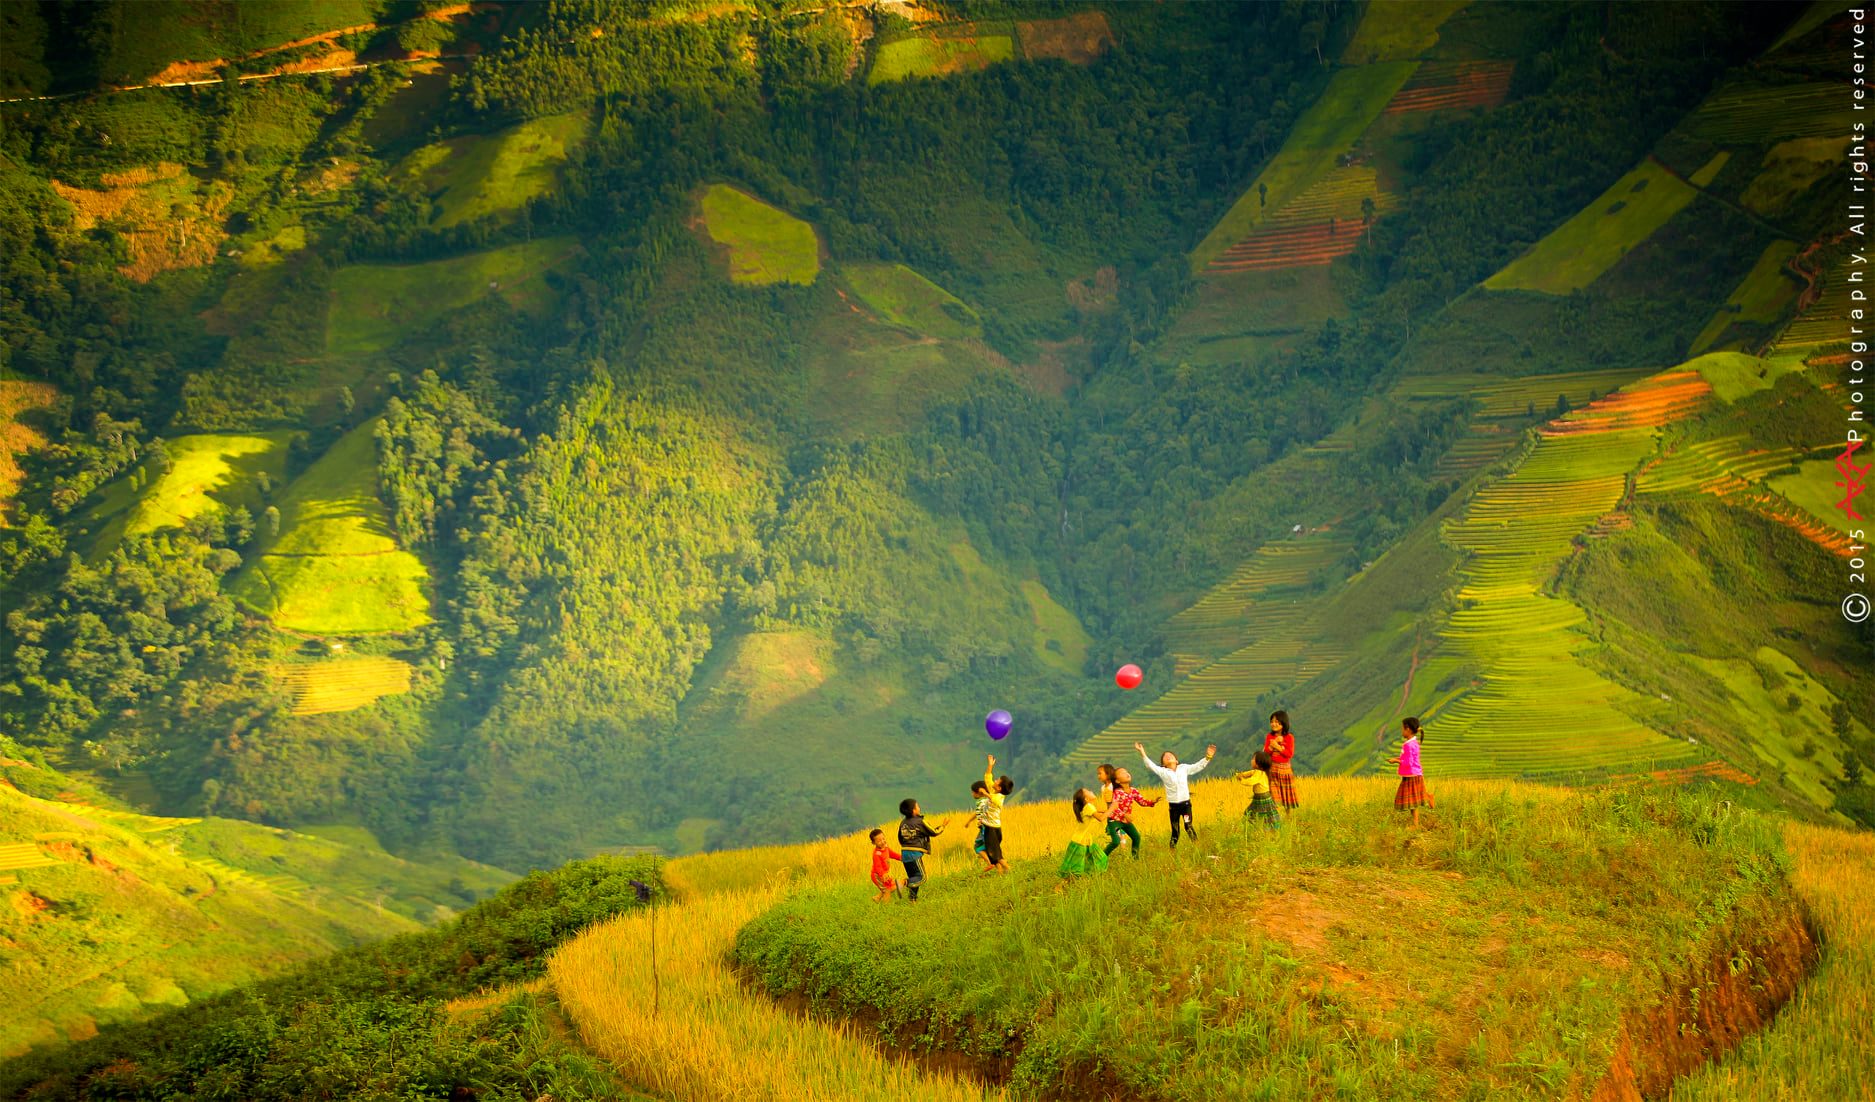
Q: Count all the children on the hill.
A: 11